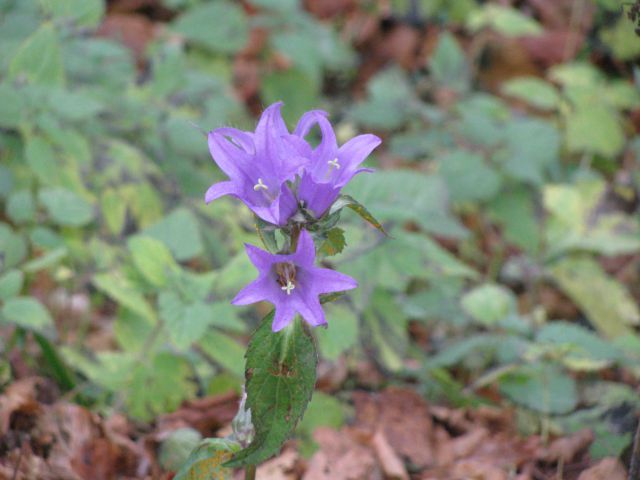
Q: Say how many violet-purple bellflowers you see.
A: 3